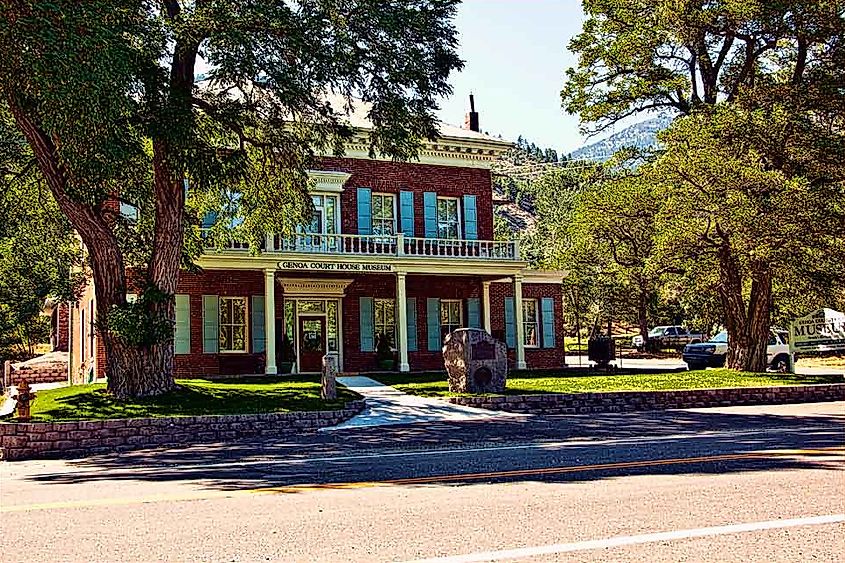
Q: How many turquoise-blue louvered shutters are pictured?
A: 13